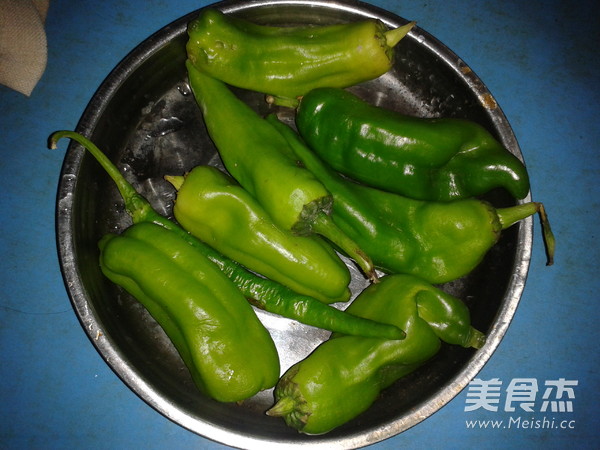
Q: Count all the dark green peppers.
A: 1